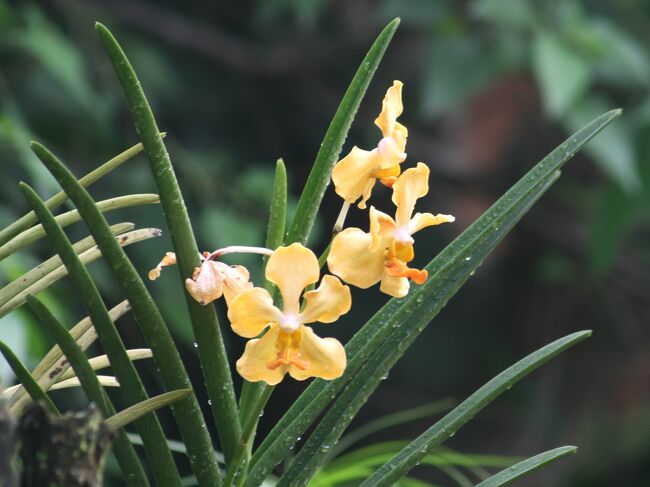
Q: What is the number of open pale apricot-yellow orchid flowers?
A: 3